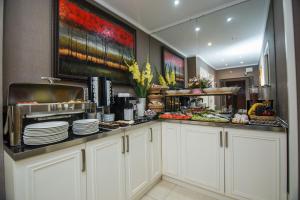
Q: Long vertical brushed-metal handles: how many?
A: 6